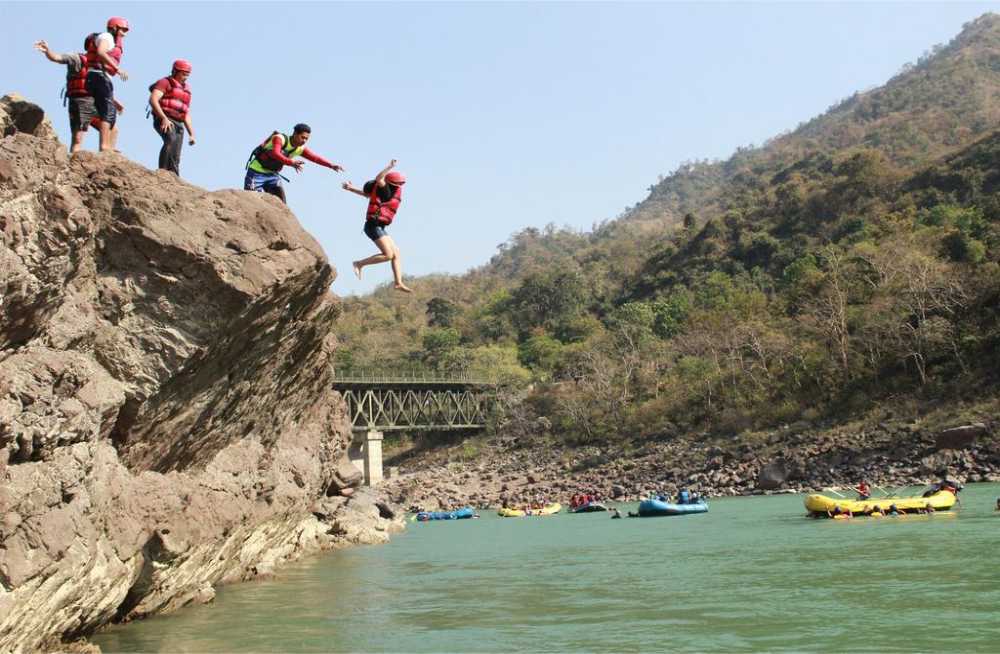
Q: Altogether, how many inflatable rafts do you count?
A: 5